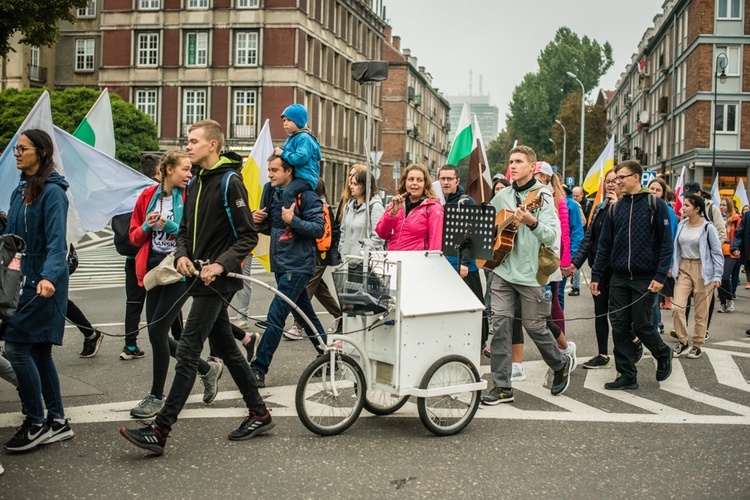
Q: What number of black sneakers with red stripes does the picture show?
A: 2